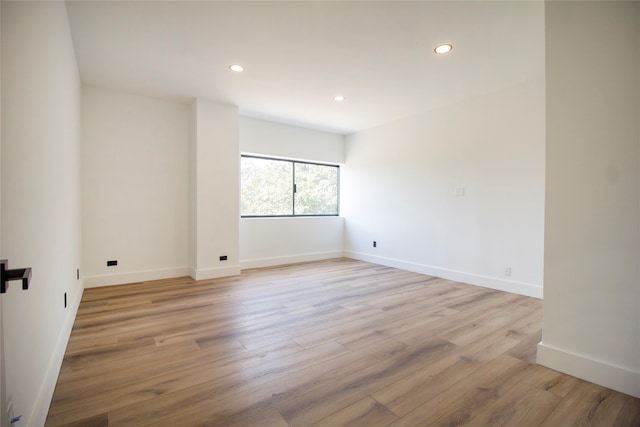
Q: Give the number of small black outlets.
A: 5